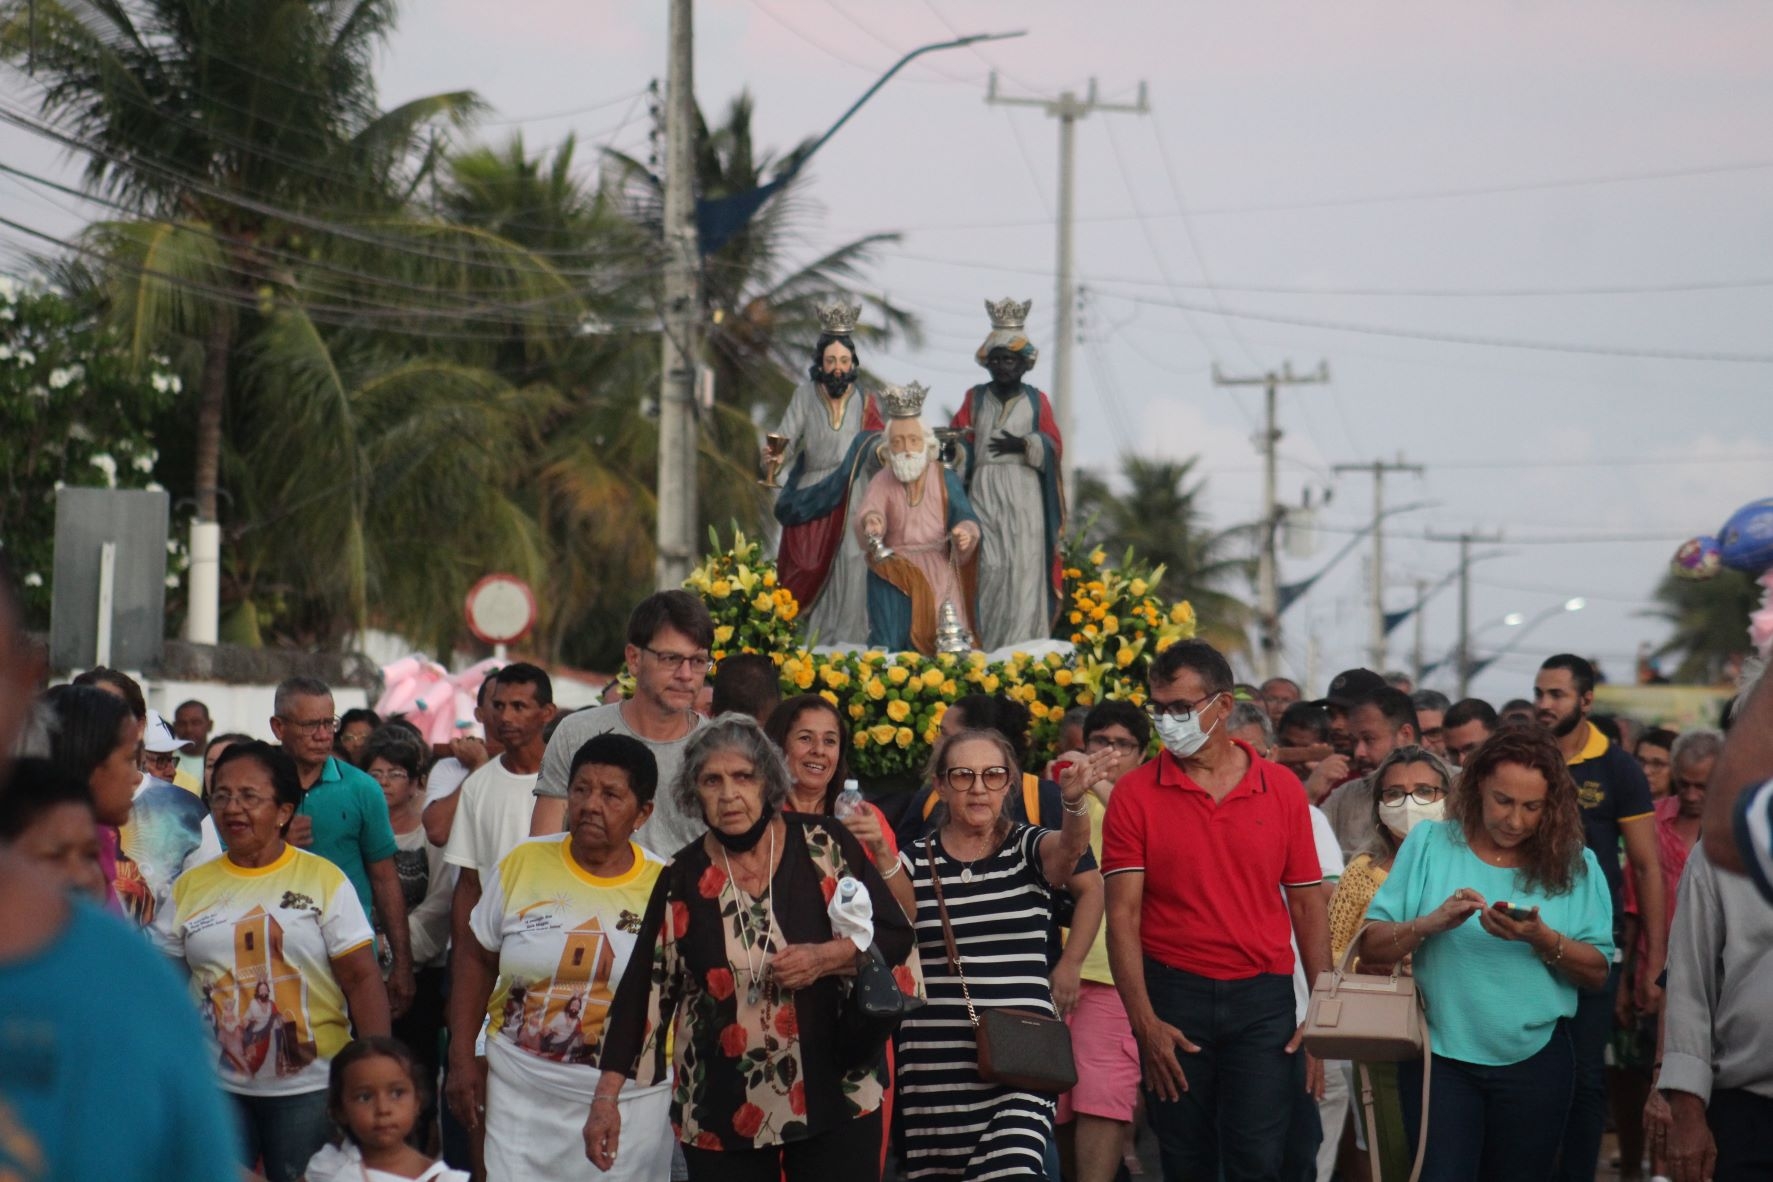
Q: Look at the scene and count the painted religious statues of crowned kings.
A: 3